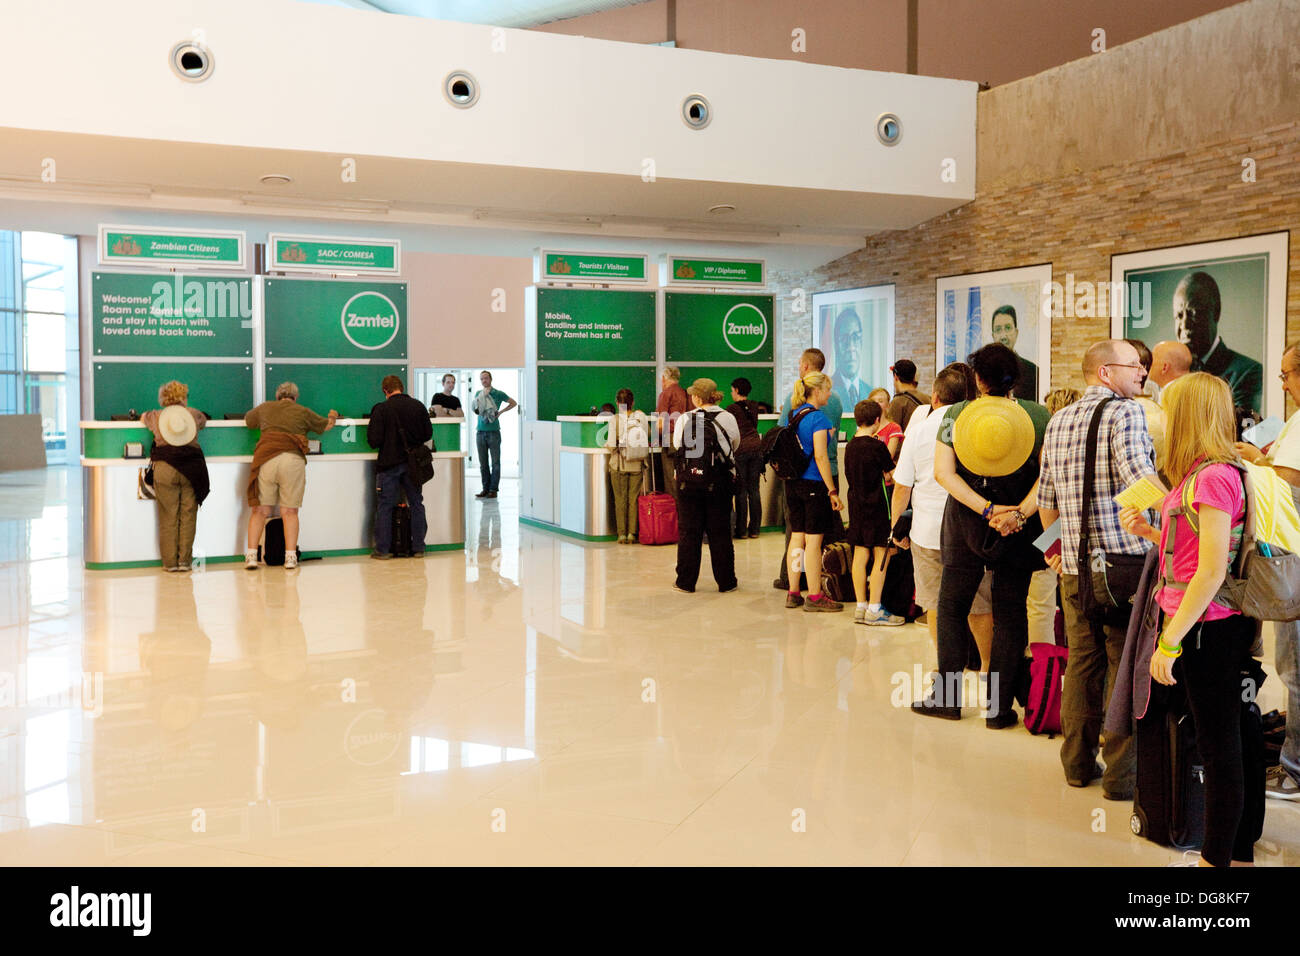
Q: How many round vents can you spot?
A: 4